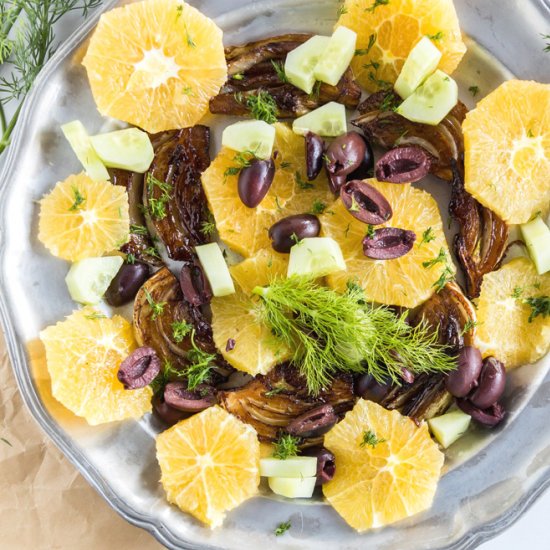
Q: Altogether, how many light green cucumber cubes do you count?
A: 15